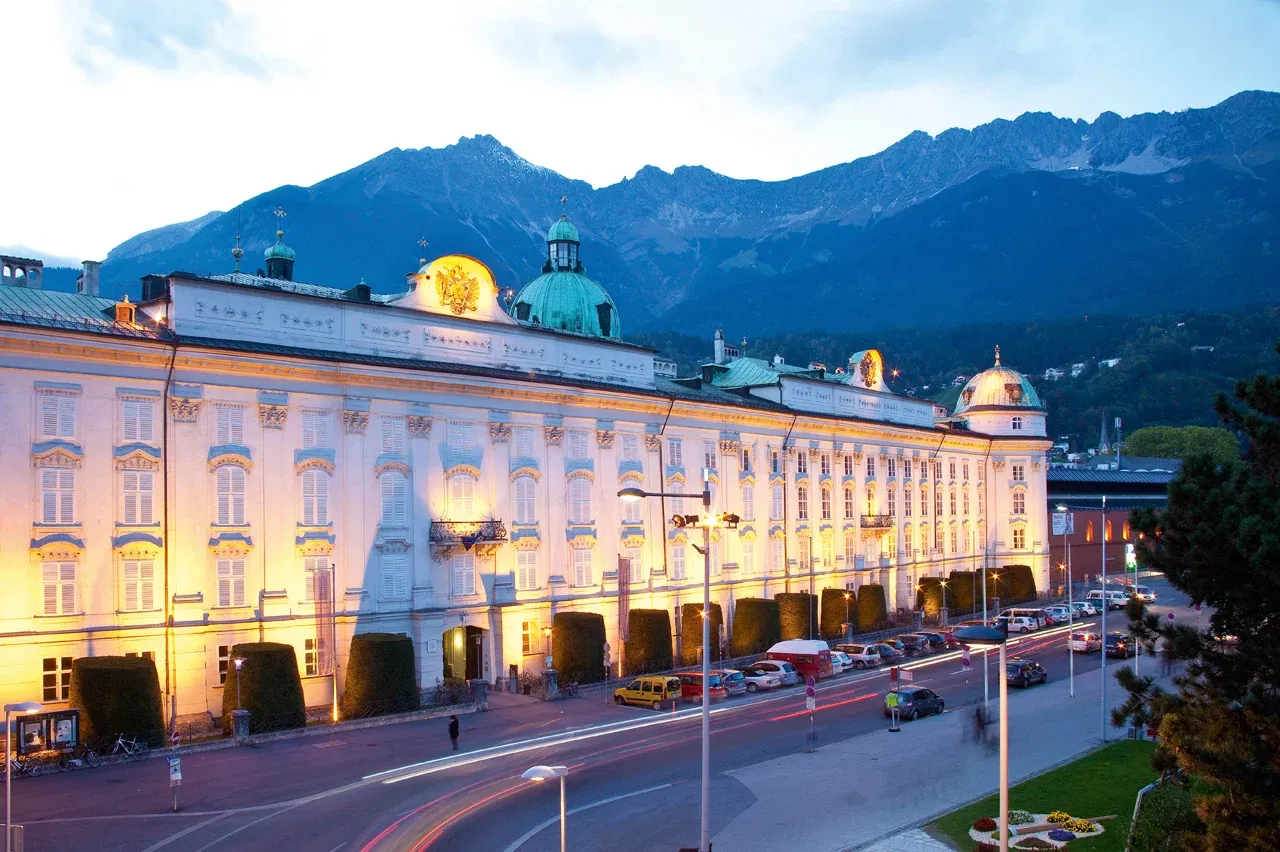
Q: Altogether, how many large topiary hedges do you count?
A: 14